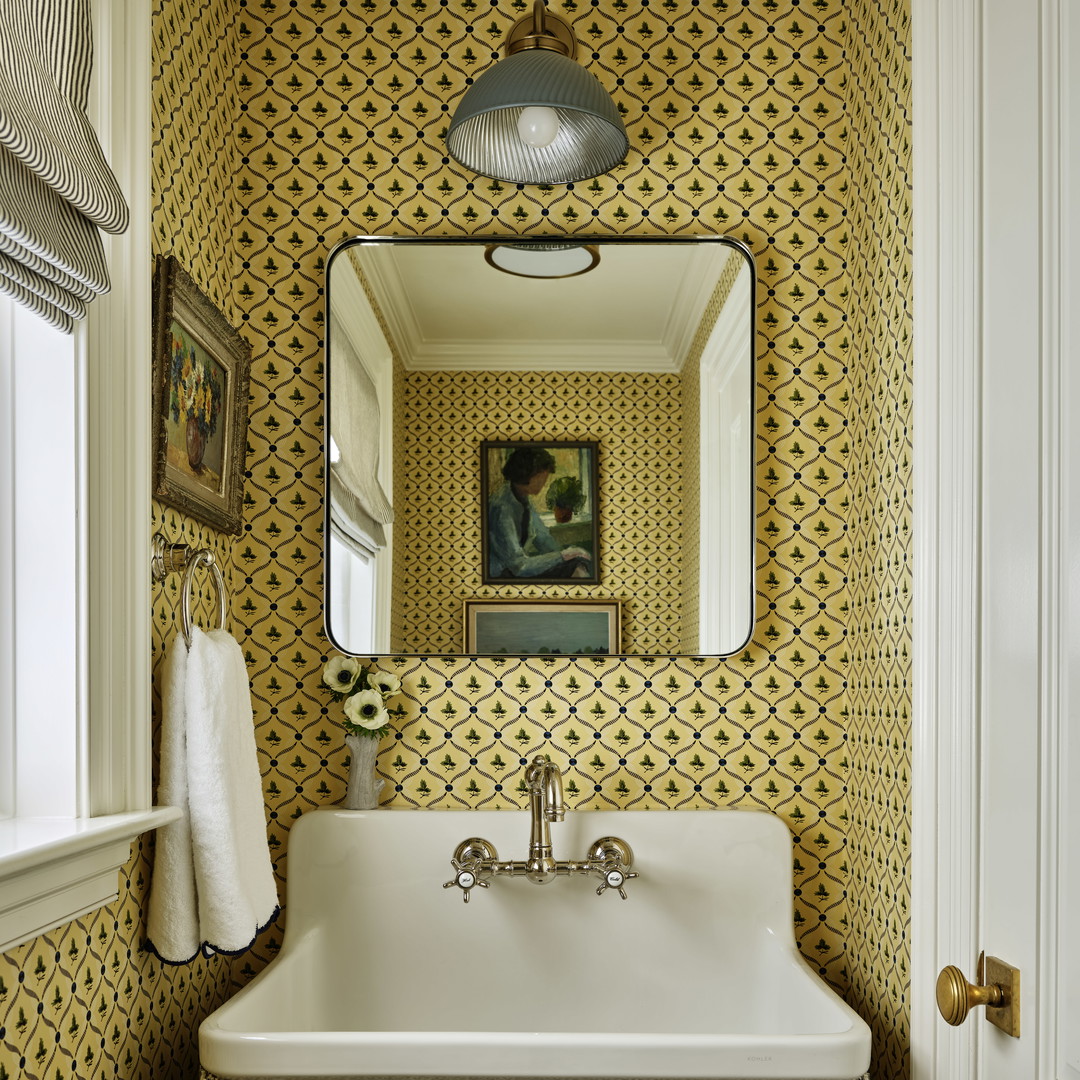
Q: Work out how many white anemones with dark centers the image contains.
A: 3